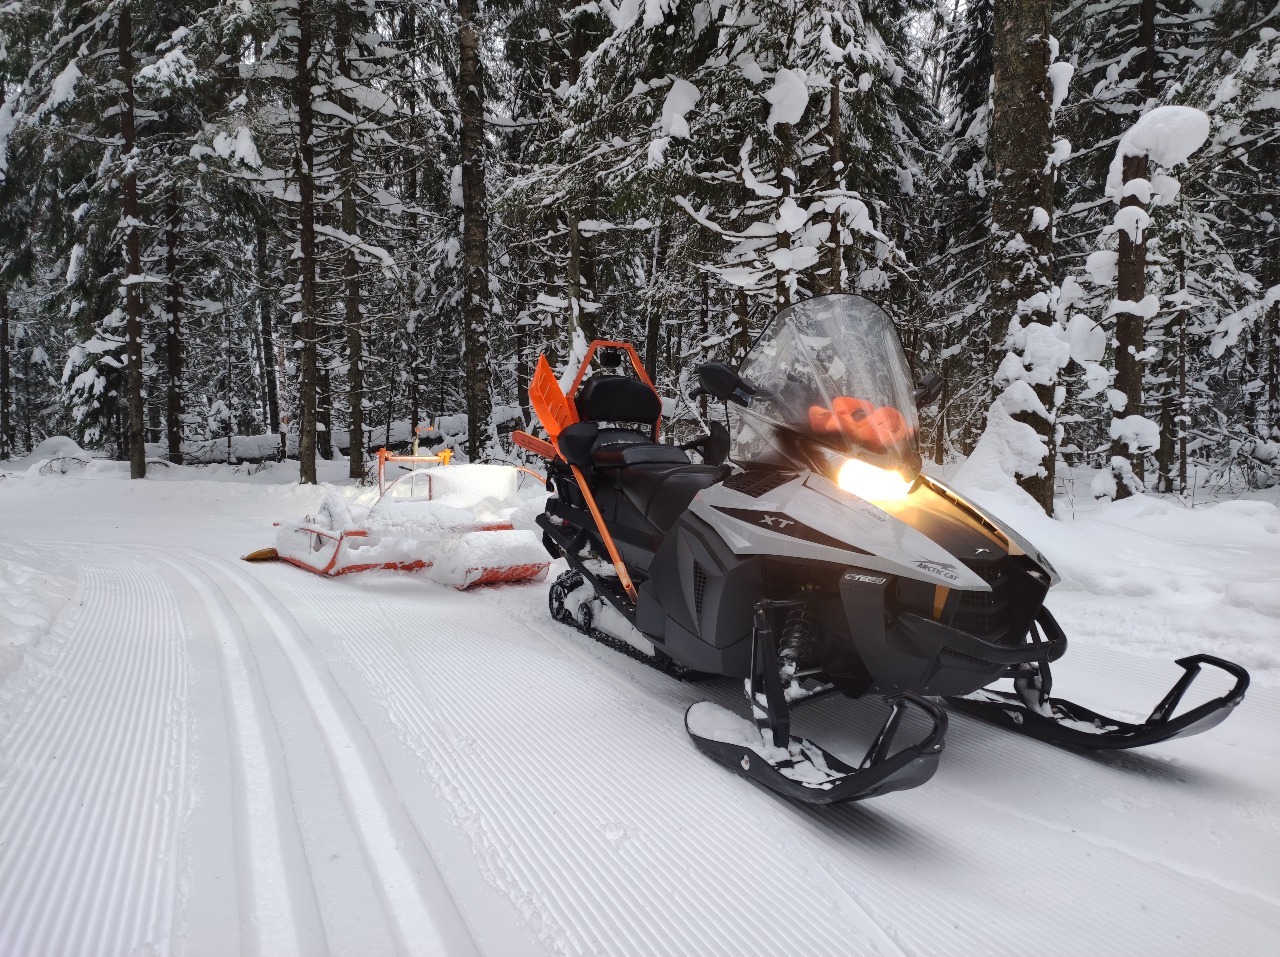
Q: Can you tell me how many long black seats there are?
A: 1